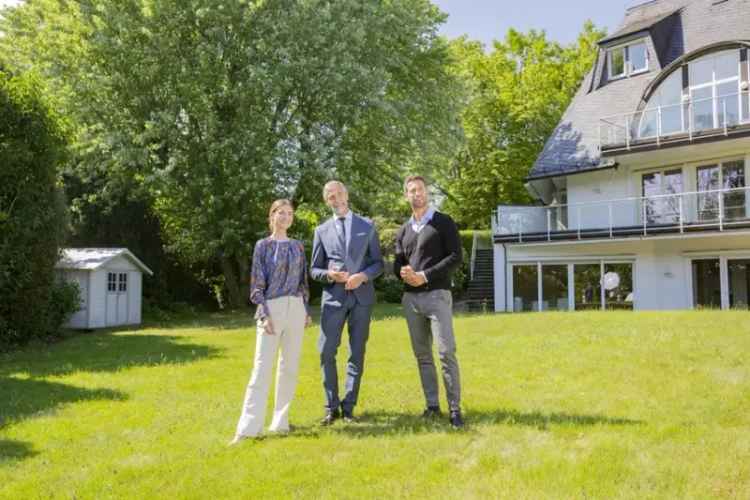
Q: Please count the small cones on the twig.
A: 0